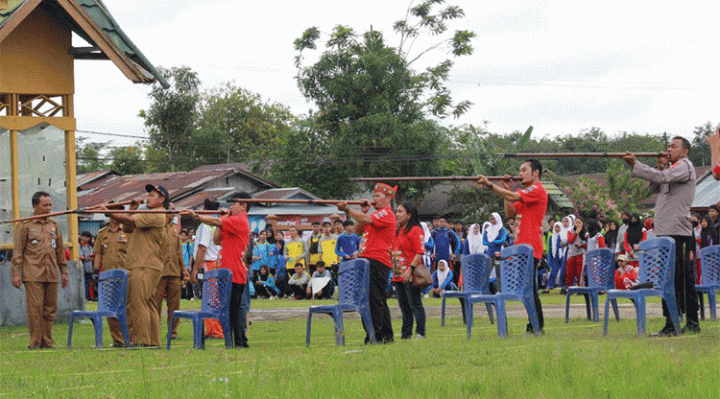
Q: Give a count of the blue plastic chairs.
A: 8